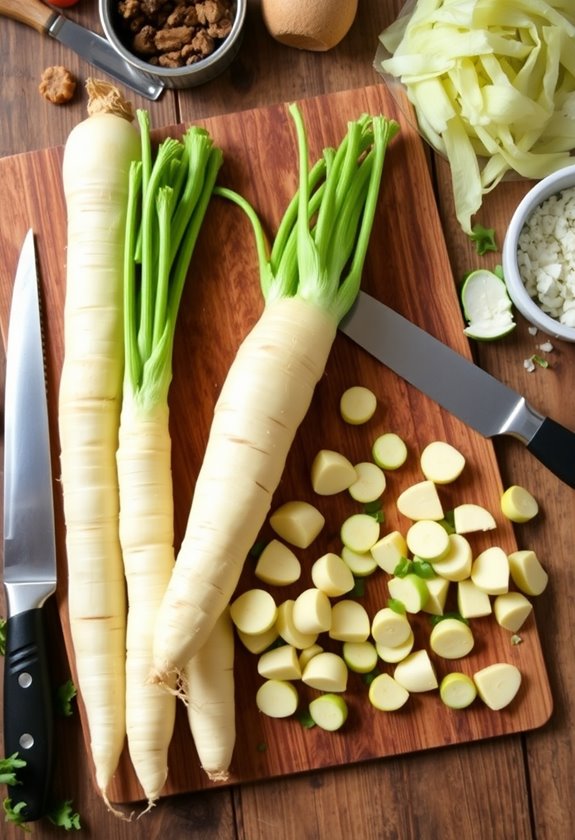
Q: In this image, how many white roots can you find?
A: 4